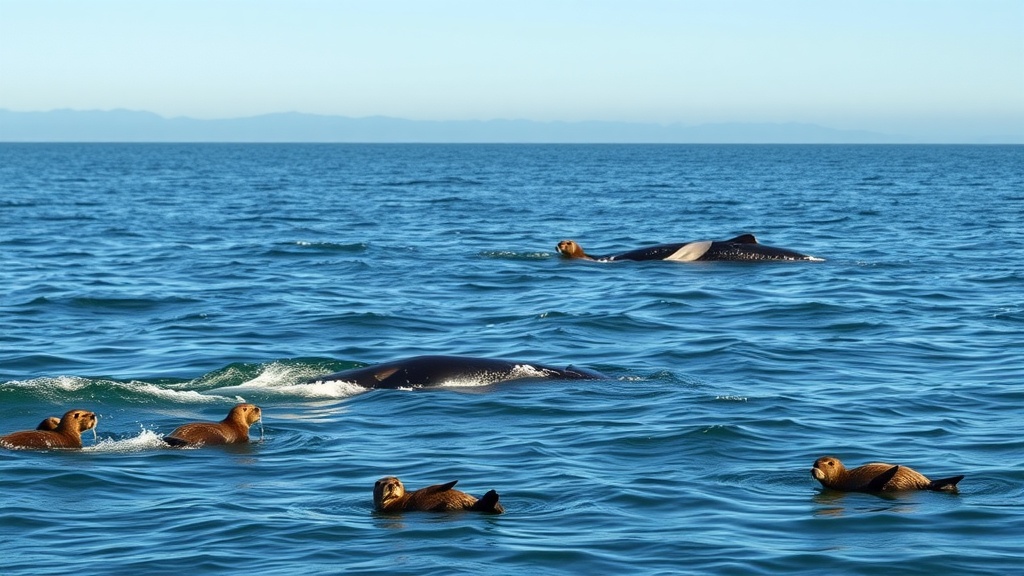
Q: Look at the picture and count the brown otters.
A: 6